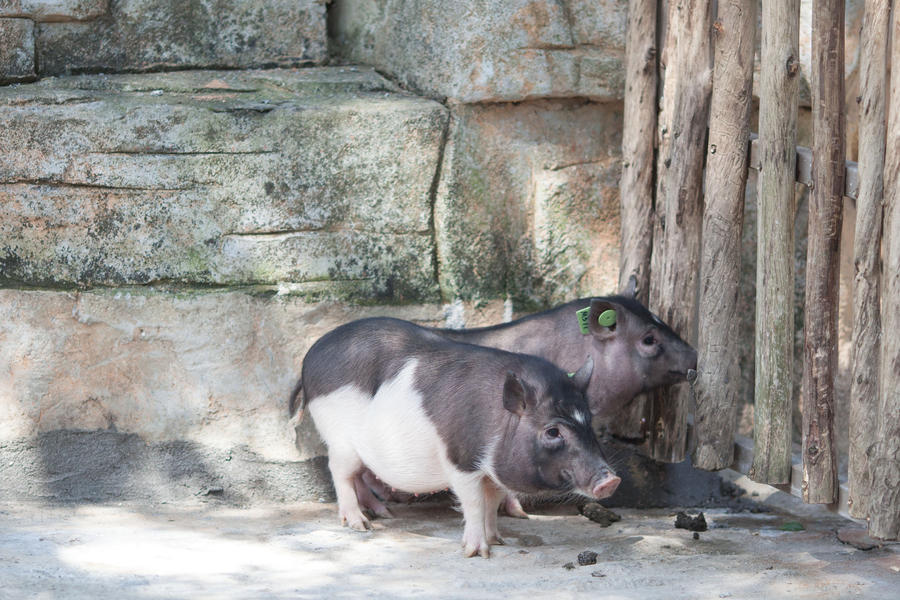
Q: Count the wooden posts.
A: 7